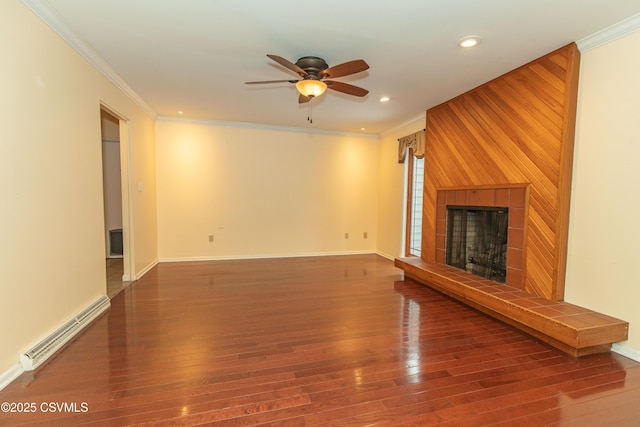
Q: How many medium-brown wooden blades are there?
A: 5